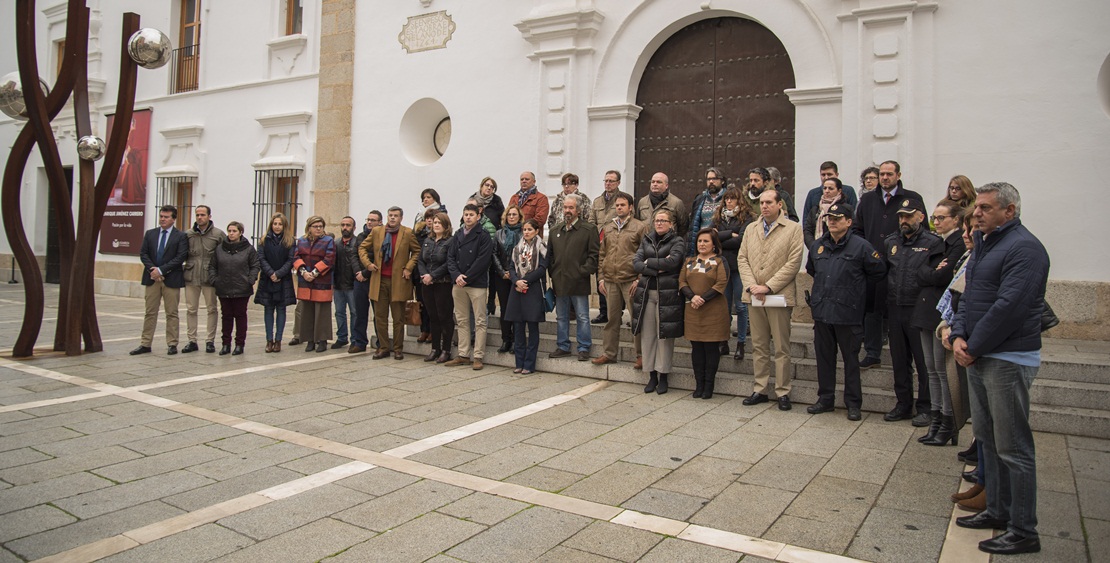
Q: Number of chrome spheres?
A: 3